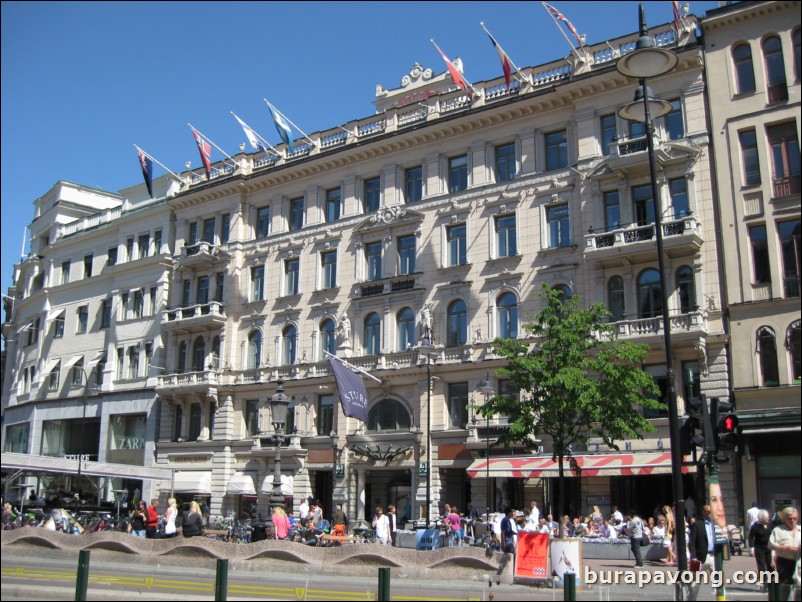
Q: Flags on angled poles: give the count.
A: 9